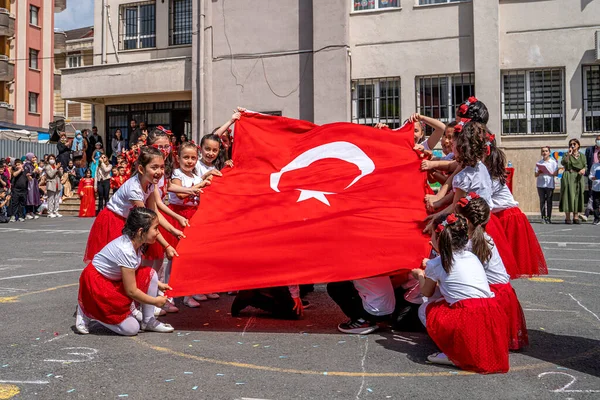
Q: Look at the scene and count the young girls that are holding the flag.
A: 13